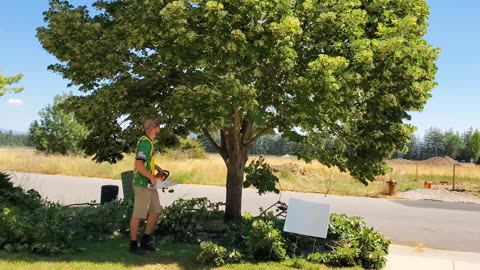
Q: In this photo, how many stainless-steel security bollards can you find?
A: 0